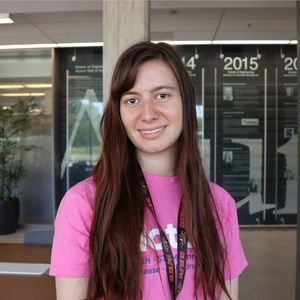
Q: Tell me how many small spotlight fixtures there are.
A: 5